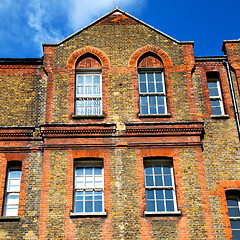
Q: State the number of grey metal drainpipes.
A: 1